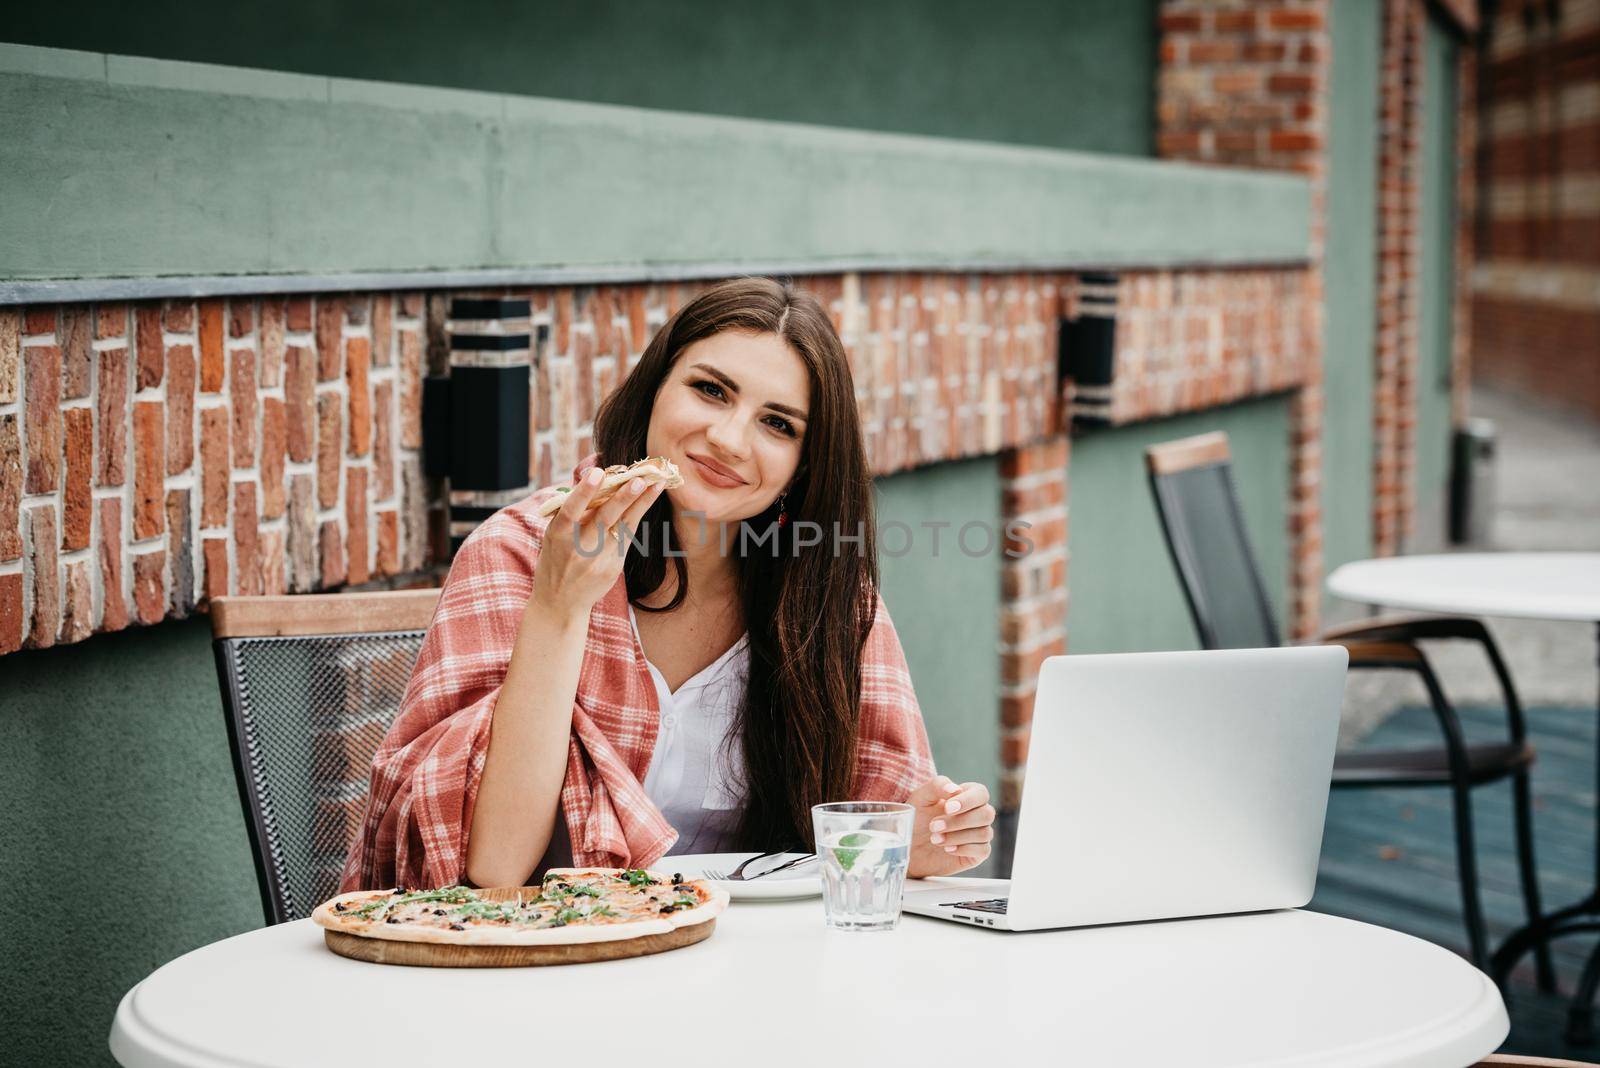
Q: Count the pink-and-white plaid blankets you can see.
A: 1